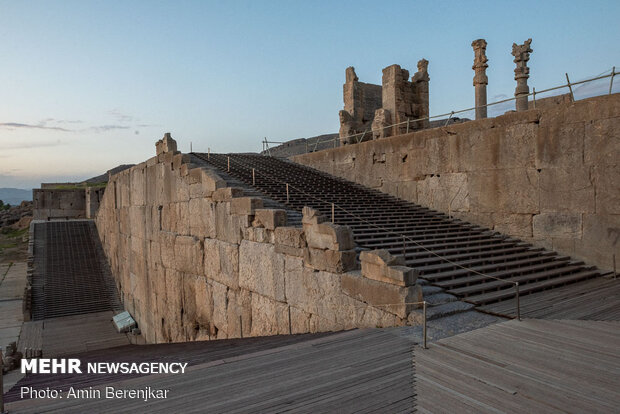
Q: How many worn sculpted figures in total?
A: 2